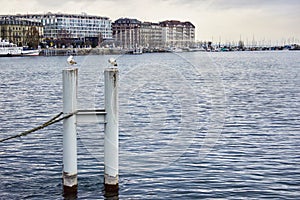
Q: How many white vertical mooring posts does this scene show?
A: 2